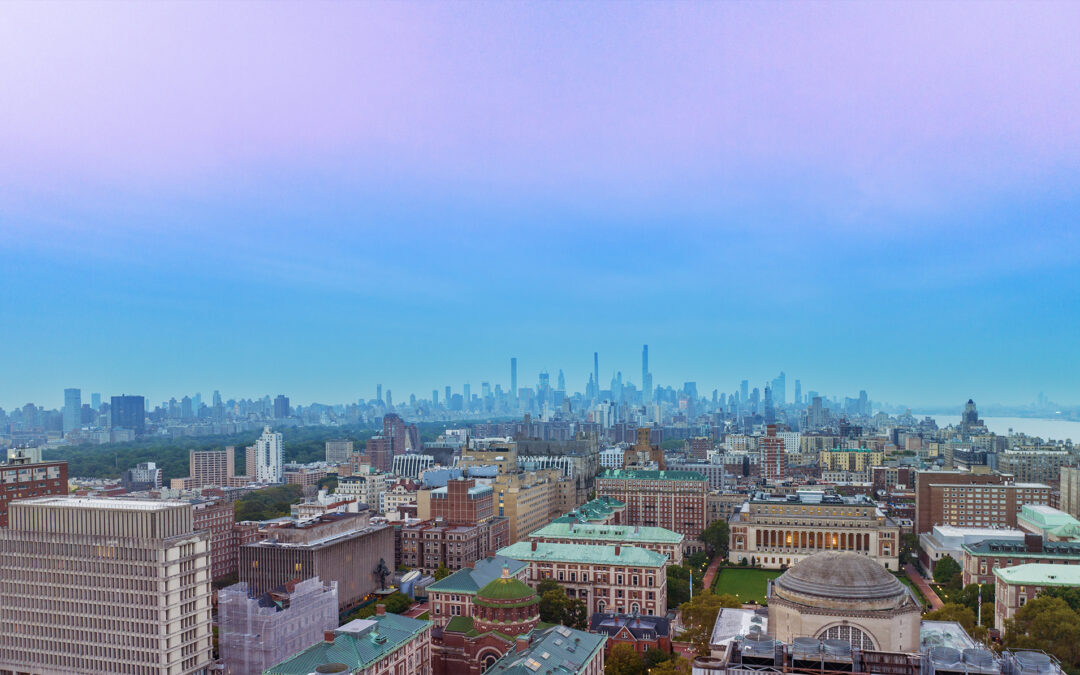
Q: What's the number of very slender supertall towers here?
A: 3